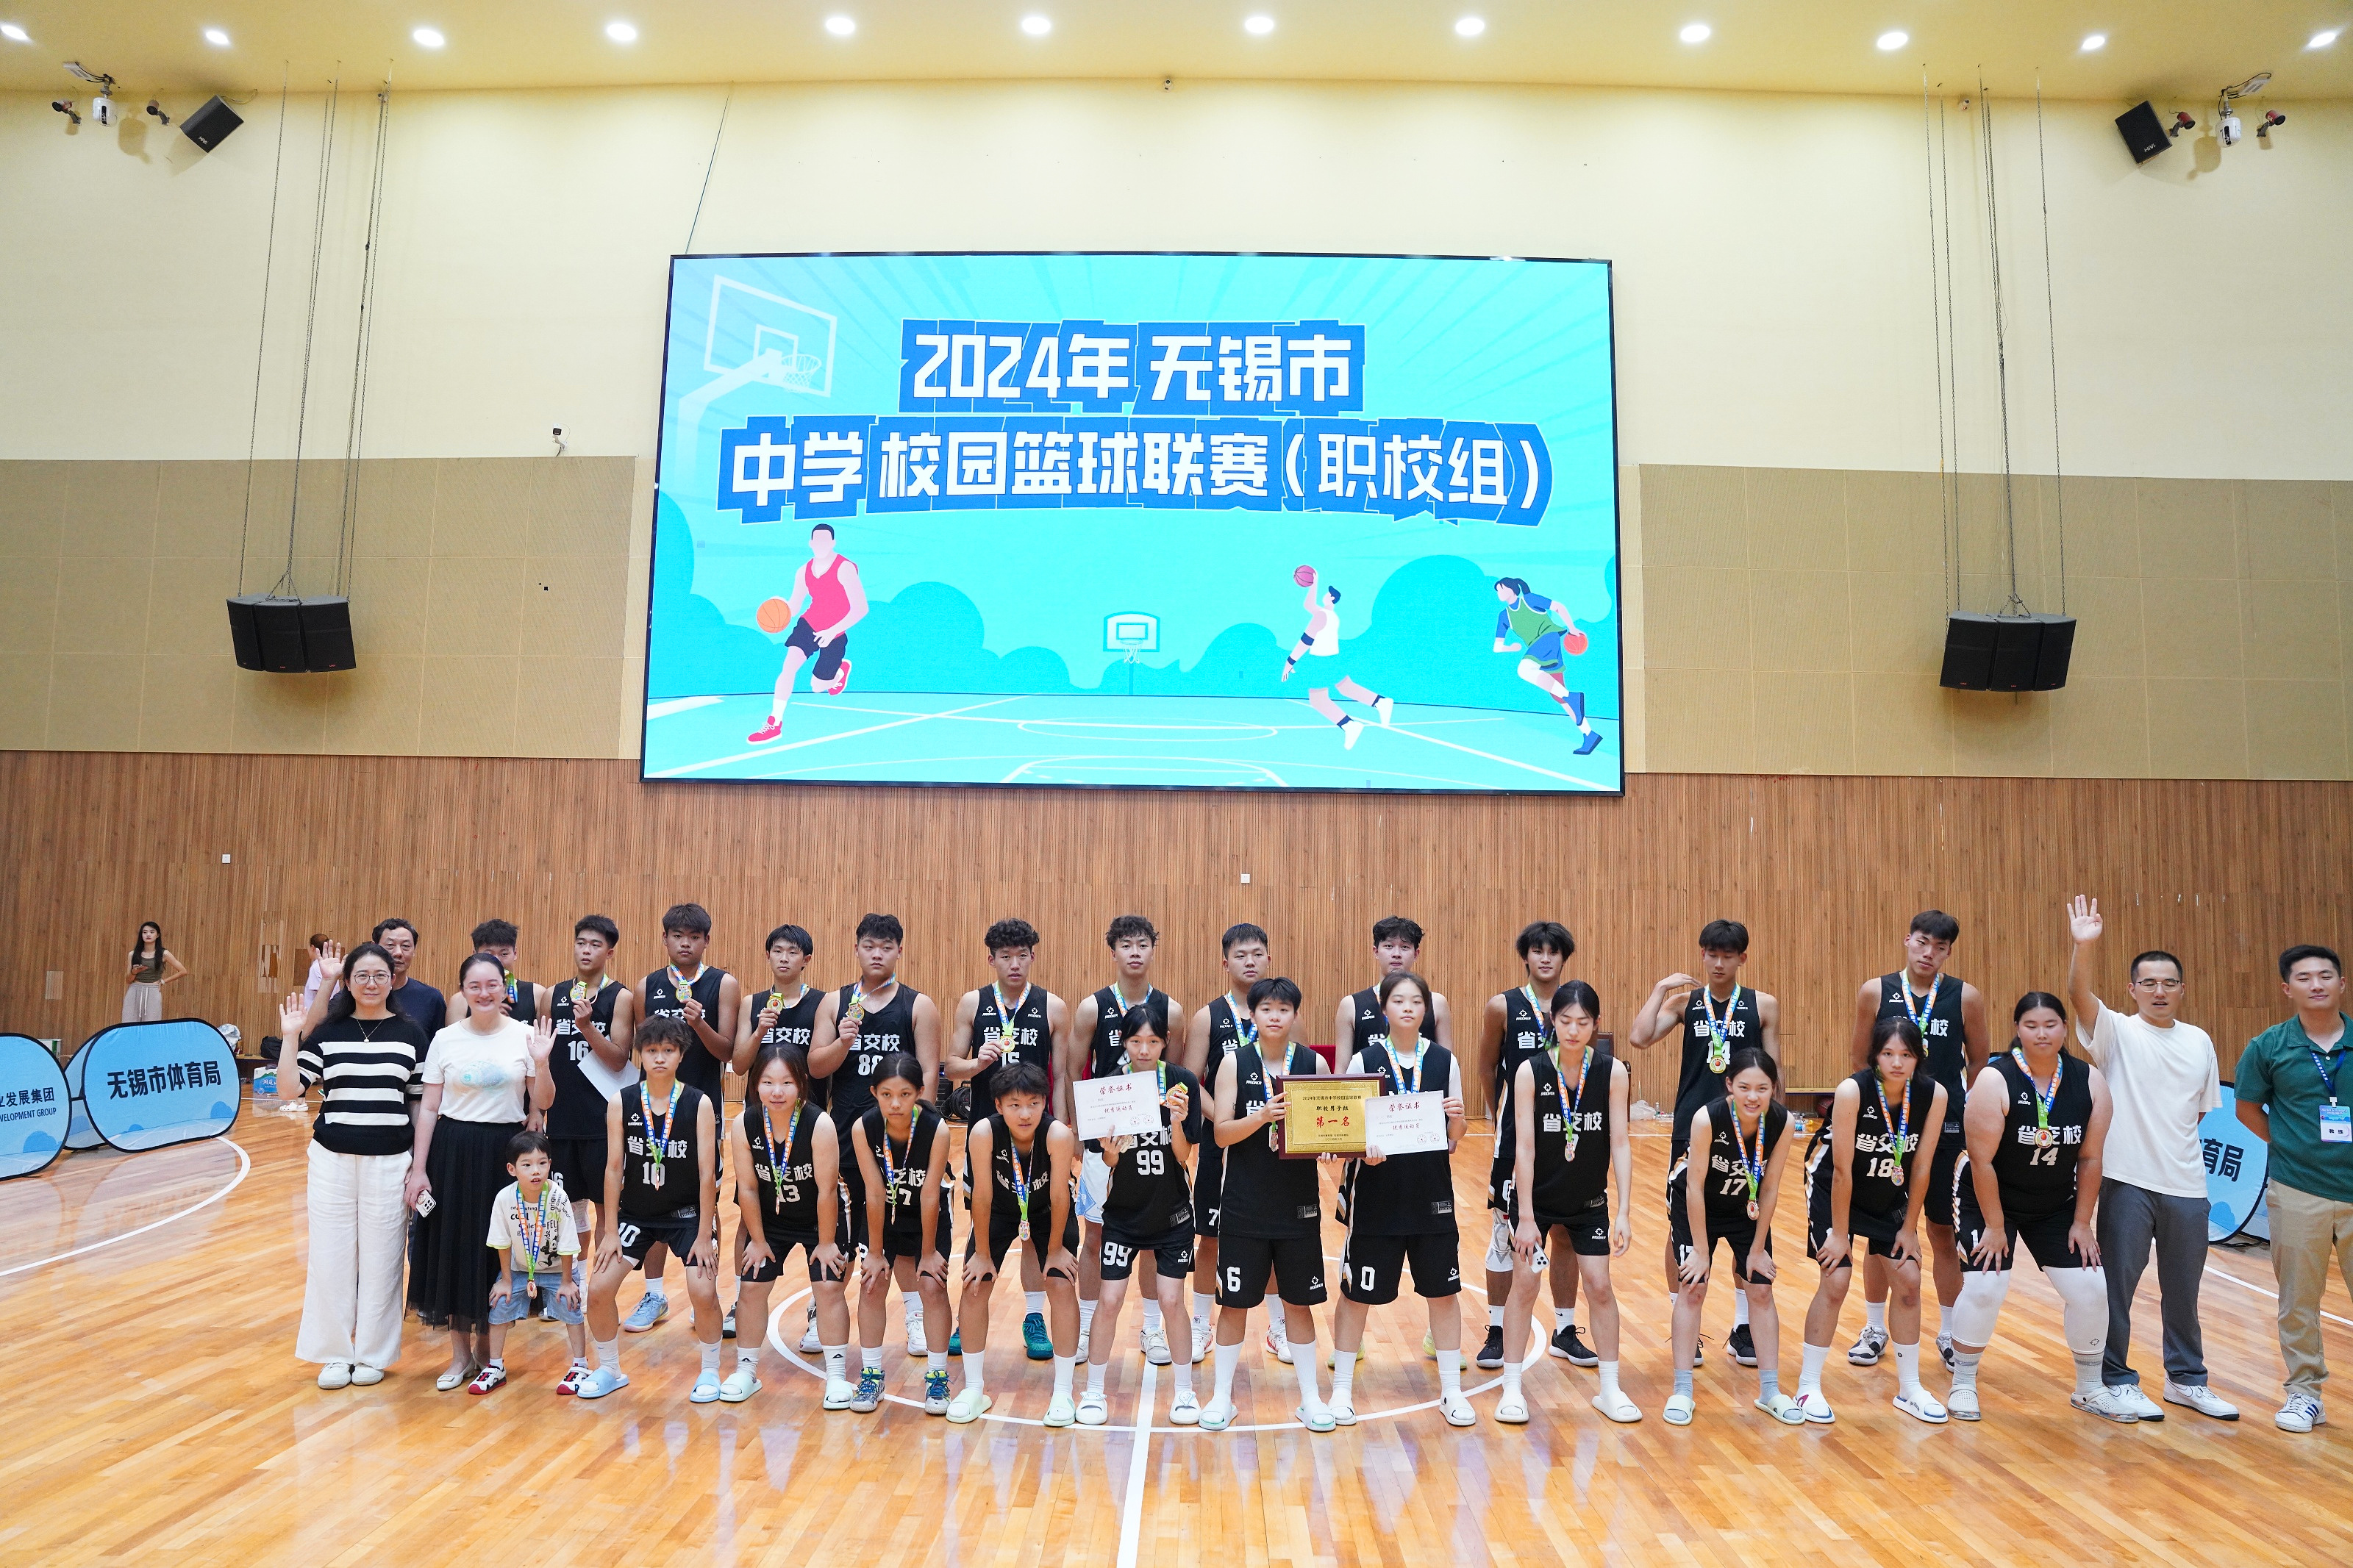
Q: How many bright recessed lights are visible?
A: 12